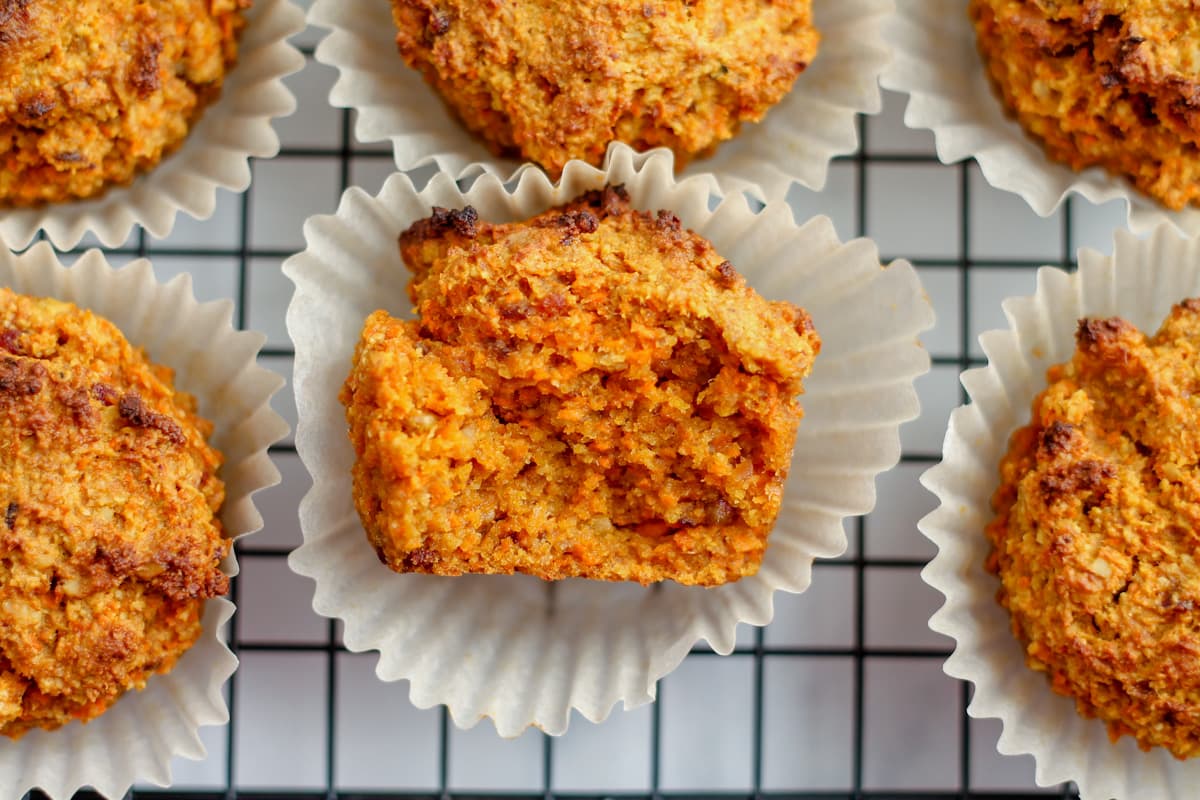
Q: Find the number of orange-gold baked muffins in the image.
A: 6